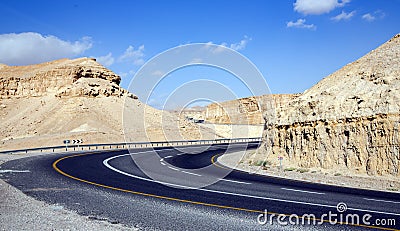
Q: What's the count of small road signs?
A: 3